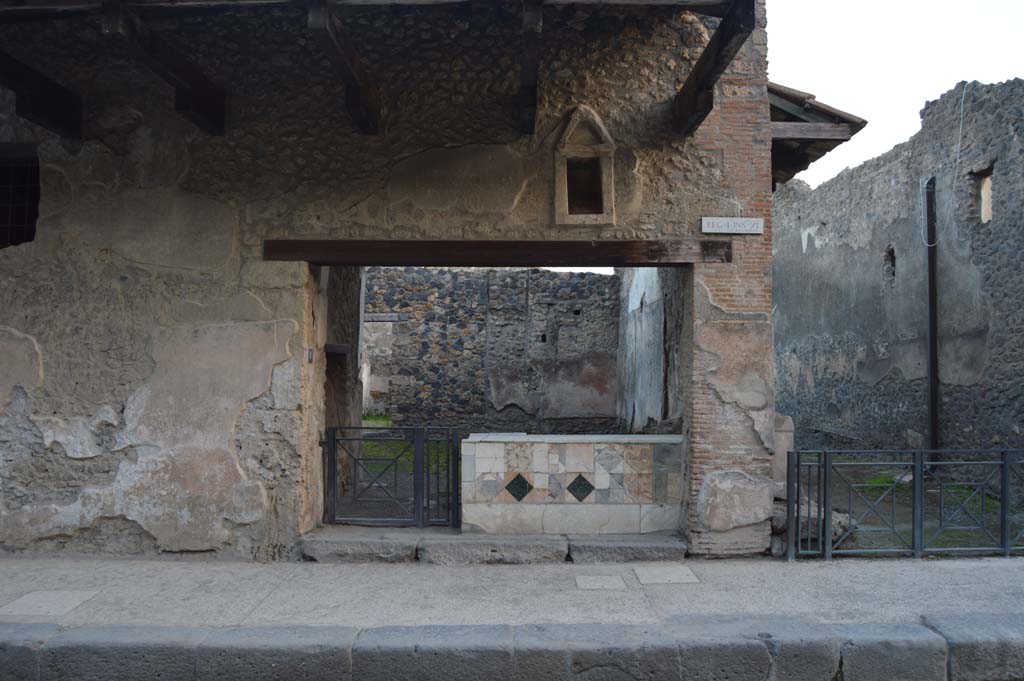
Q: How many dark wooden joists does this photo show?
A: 5